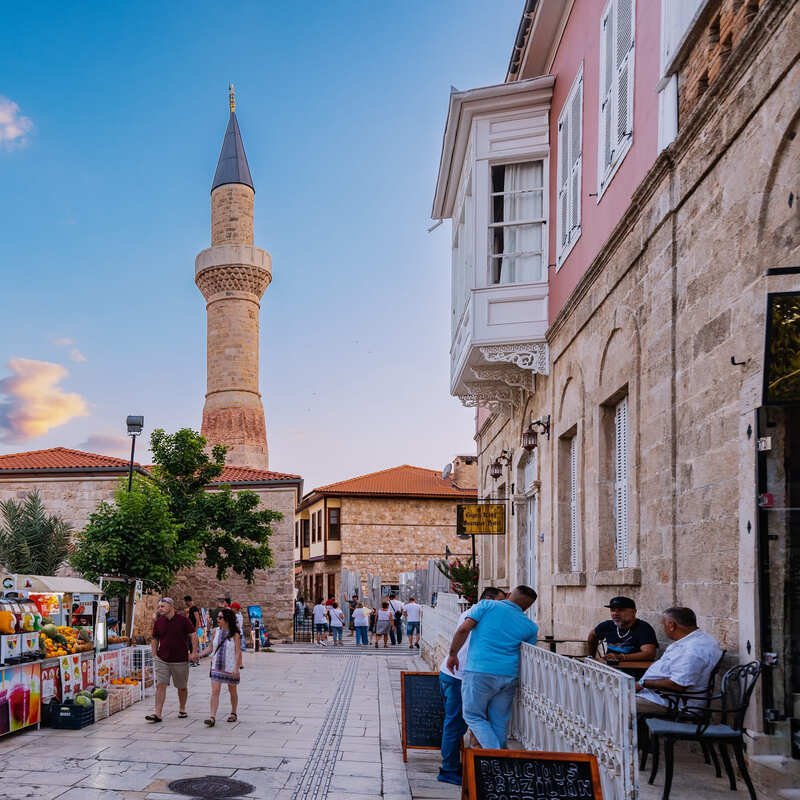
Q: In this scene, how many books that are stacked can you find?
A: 0